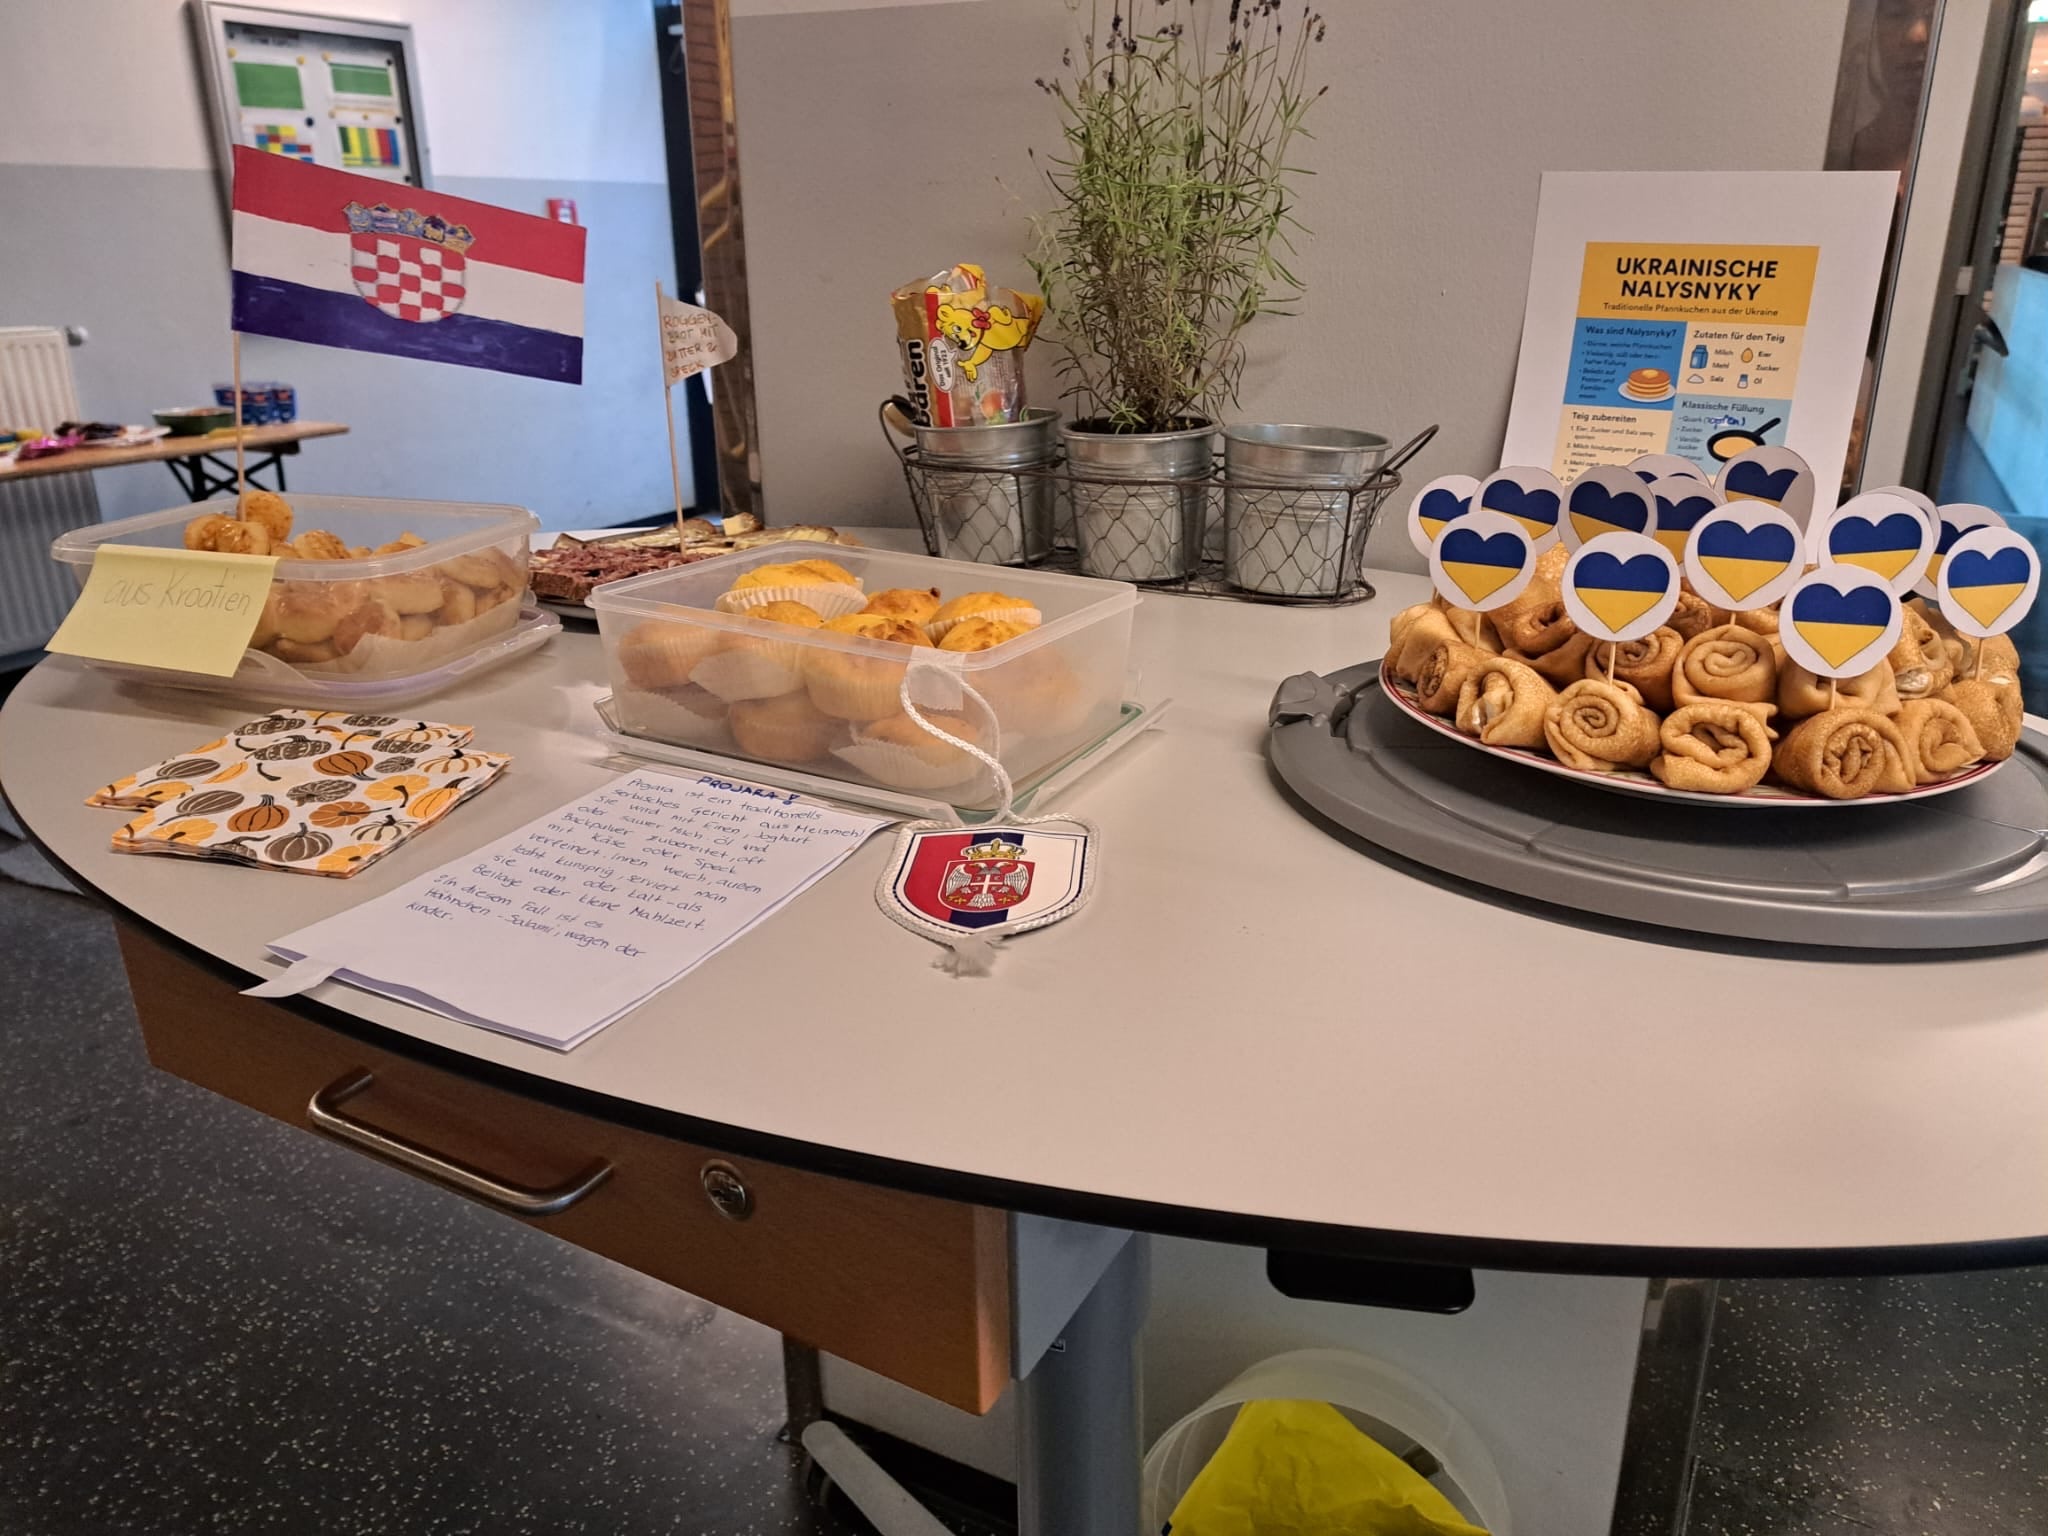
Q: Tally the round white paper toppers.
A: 14